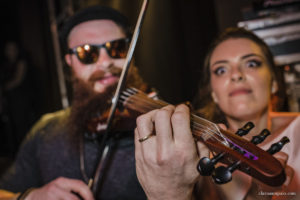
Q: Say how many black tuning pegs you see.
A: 5